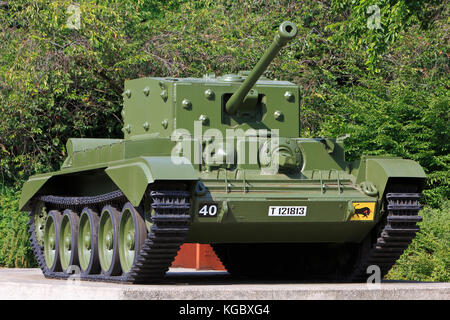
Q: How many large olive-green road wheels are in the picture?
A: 5